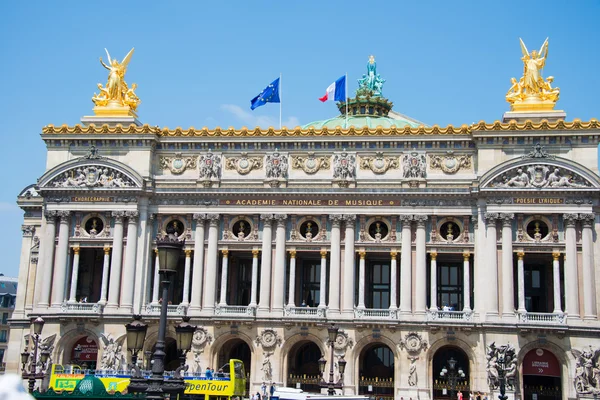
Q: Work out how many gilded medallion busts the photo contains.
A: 7